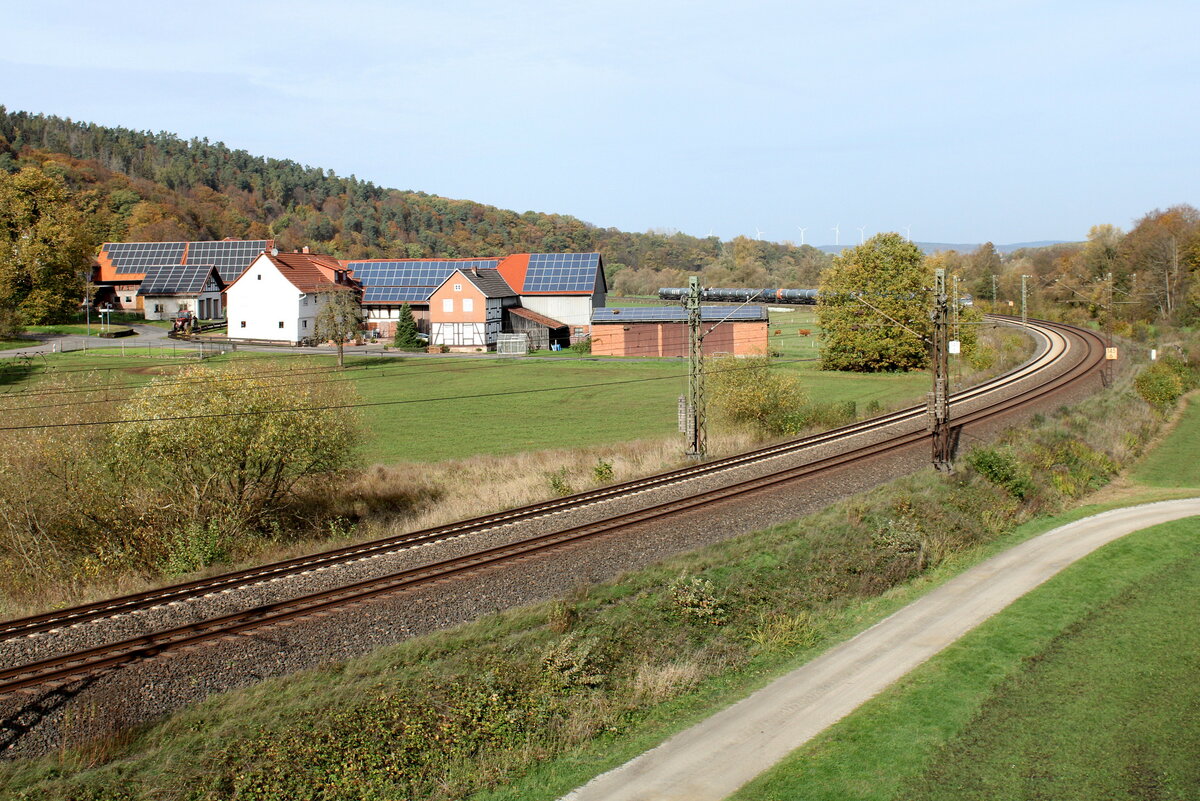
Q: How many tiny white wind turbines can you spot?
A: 6